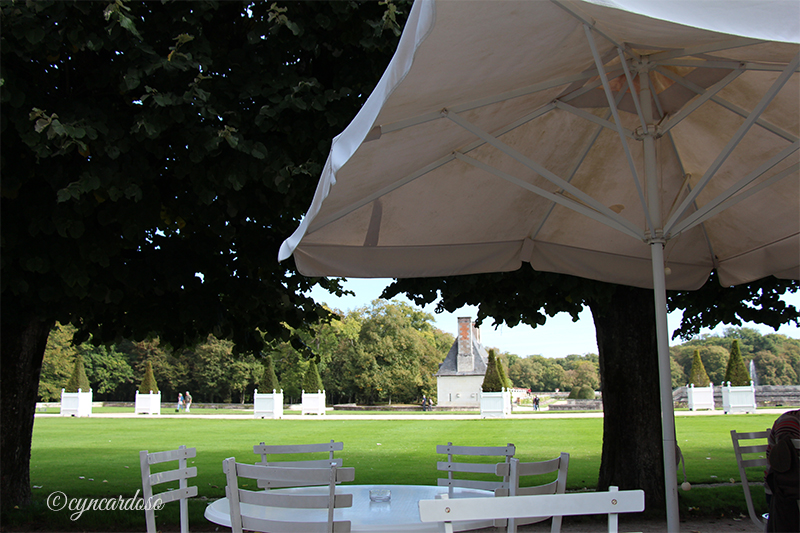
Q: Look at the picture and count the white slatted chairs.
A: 7